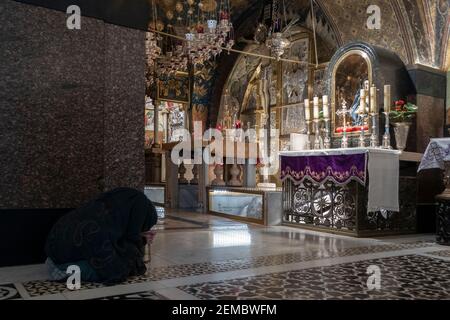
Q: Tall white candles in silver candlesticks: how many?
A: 6